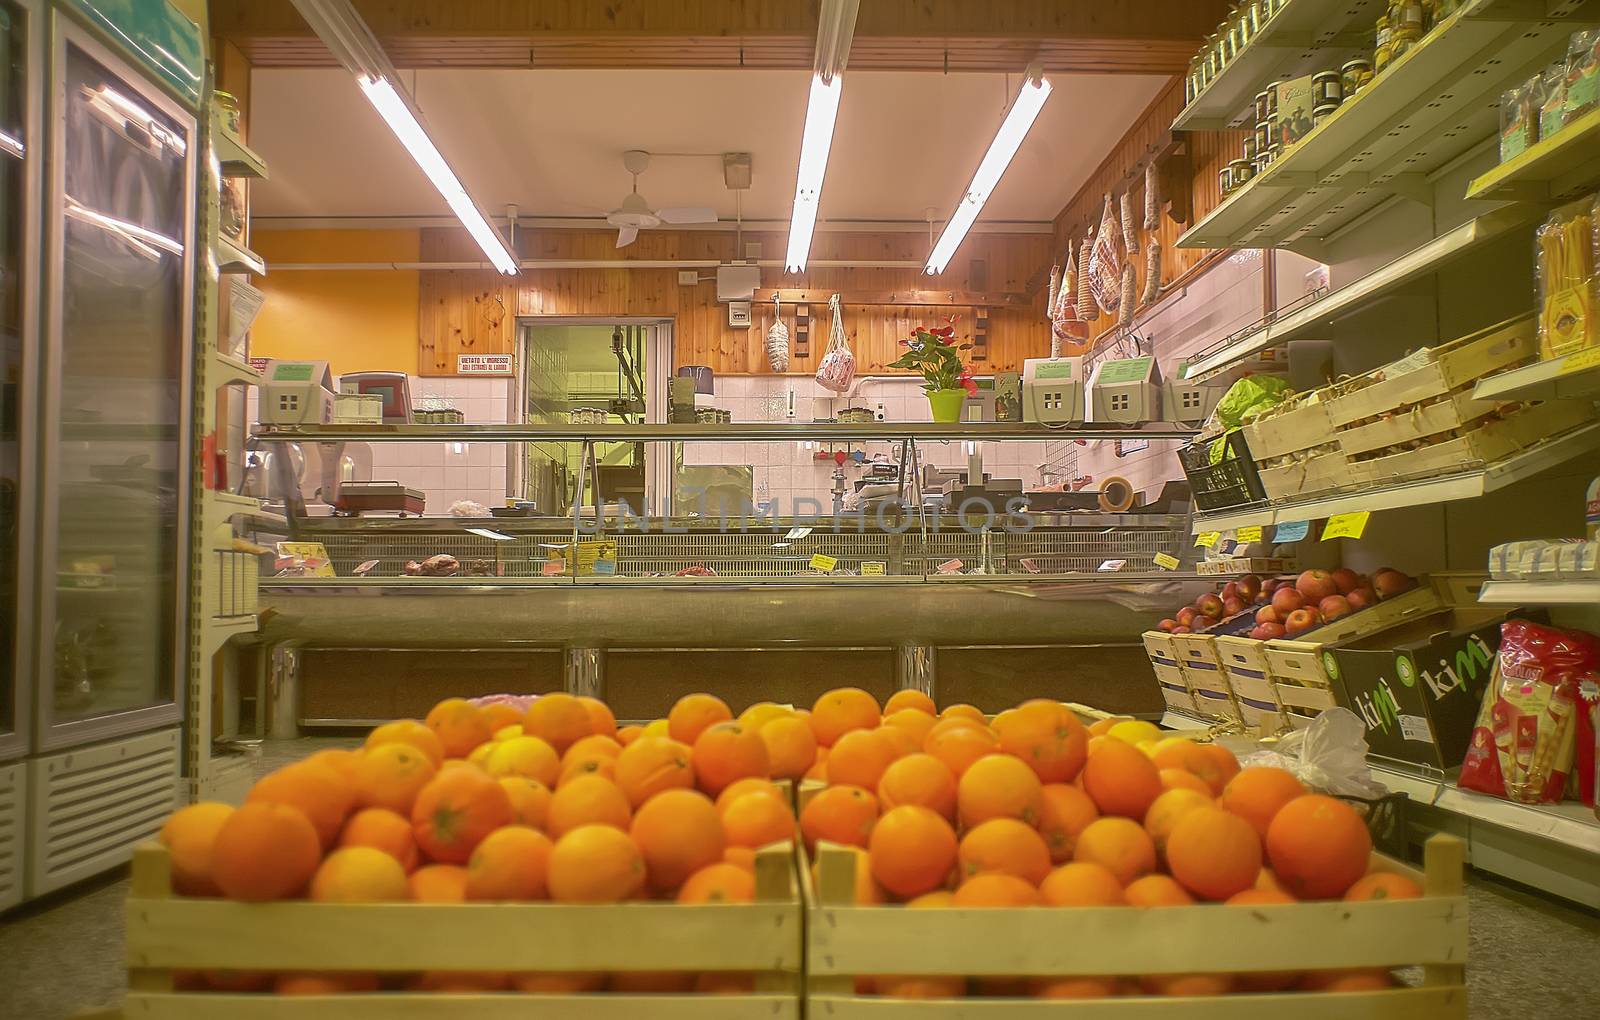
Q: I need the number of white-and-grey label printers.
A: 4